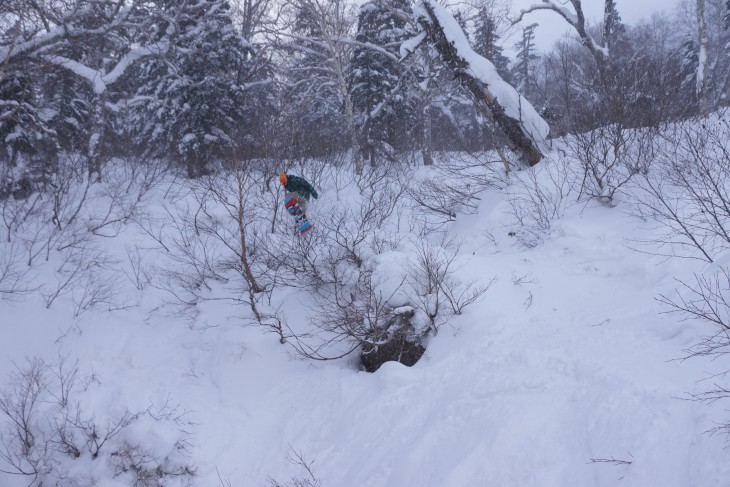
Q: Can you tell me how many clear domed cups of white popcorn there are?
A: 0